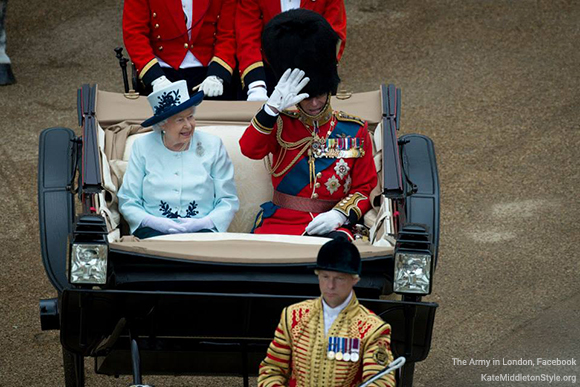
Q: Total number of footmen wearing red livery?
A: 2